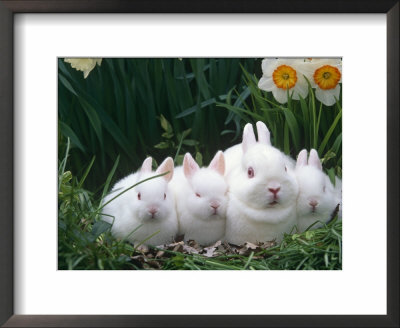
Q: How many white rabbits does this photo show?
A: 4